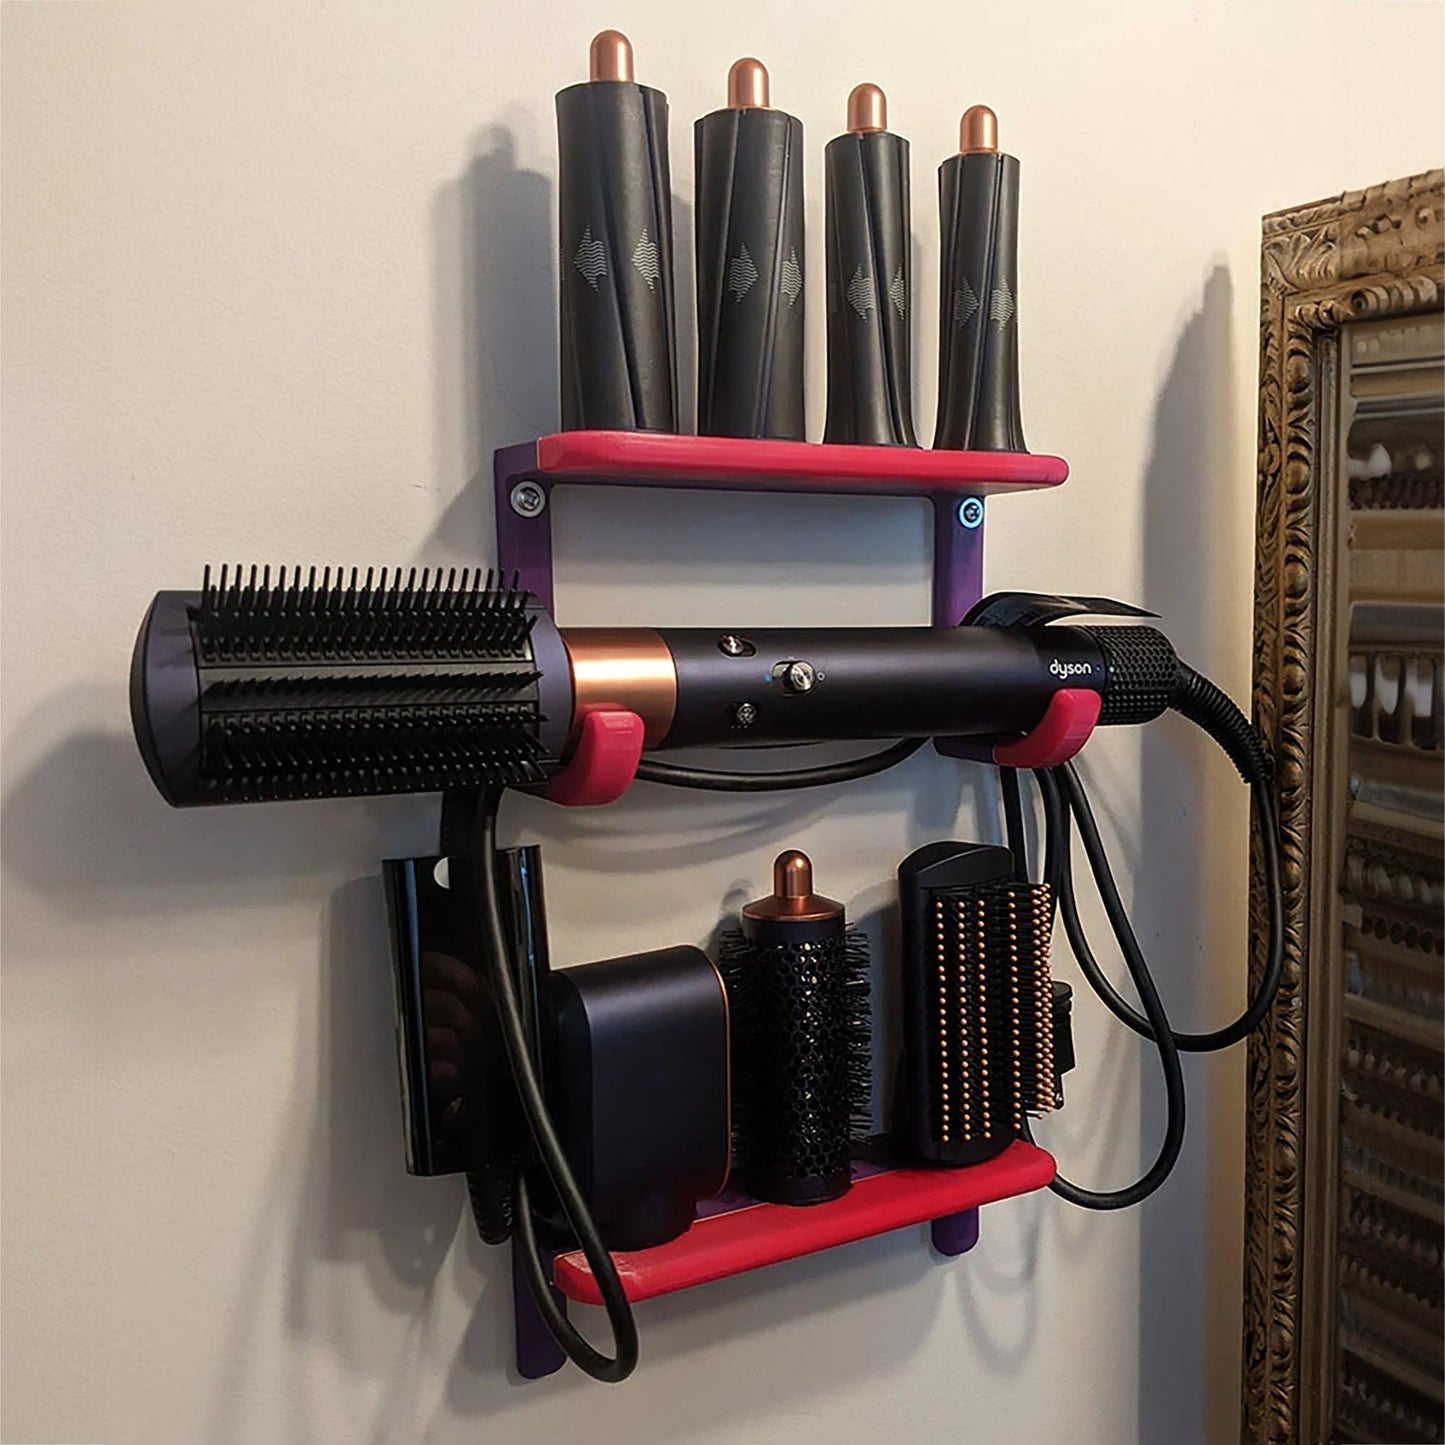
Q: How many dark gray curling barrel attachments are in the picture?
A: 4